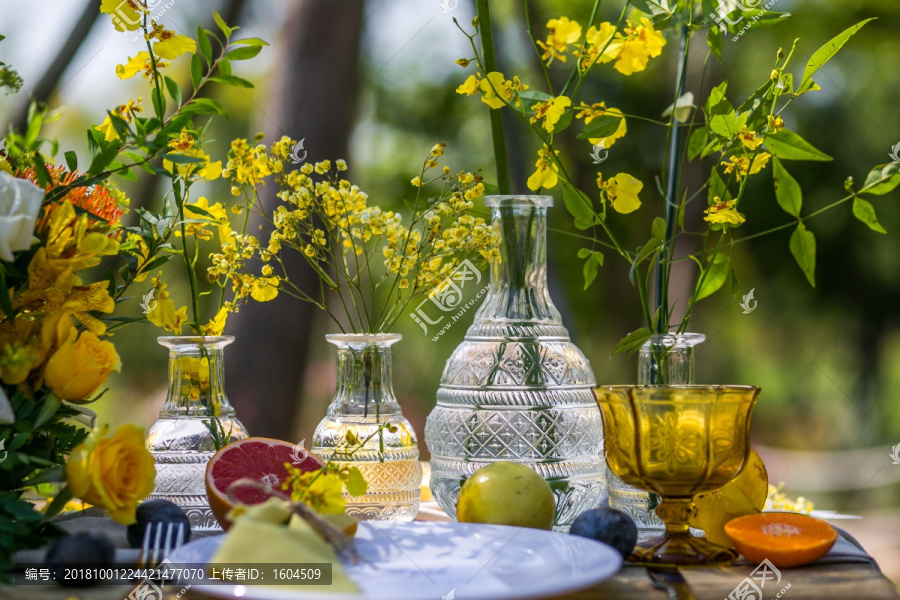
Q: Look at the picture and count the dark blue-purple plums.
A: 3